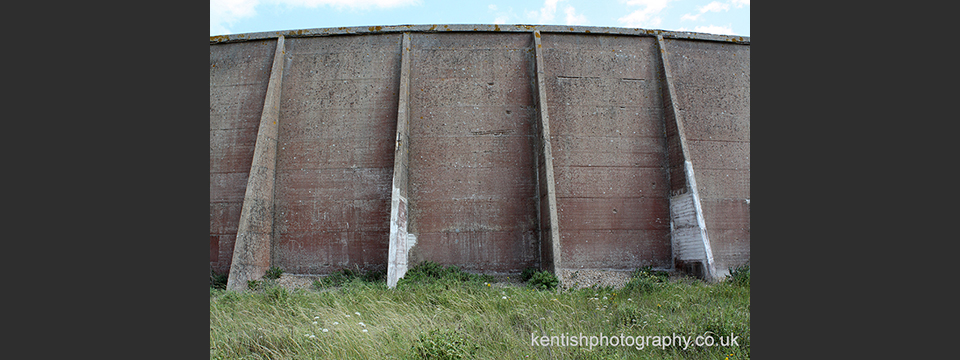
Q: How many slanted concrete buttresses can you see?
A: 4